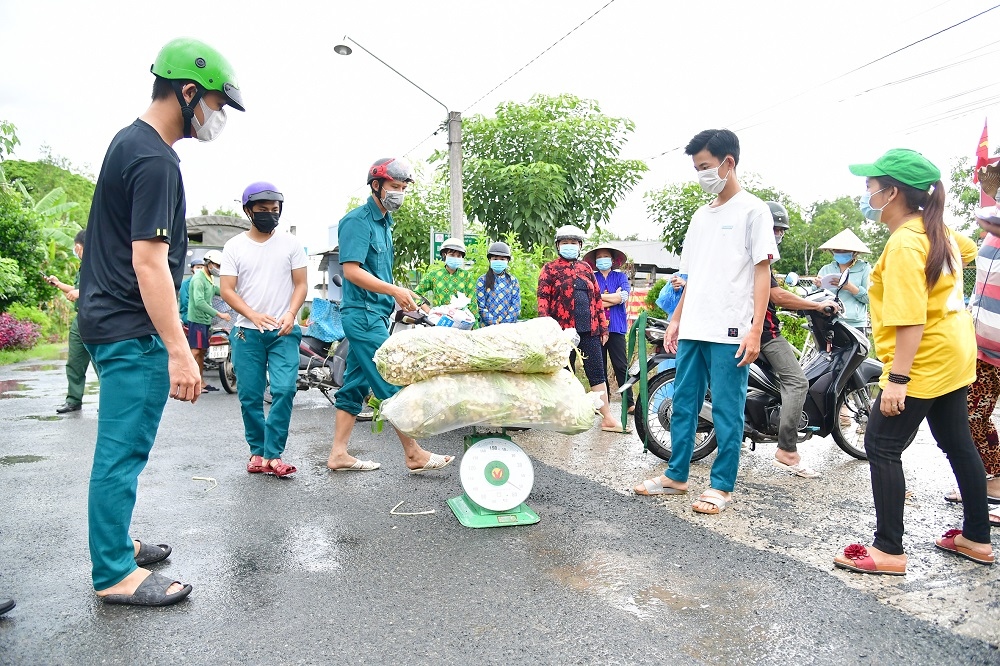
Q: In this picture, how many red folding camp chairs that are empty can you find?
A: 0